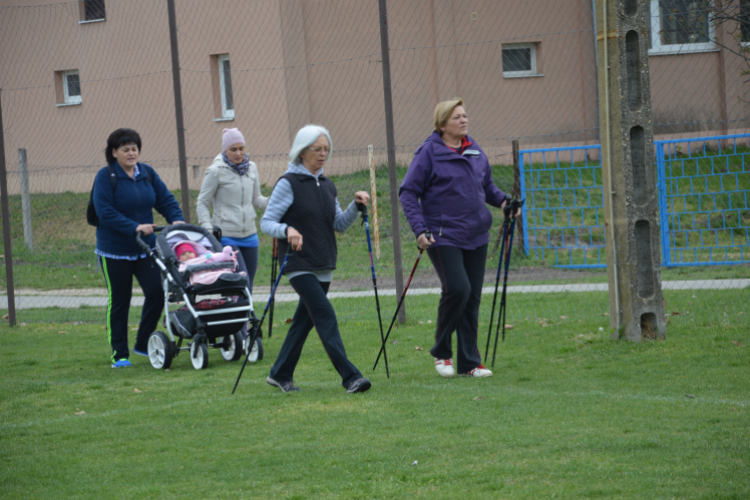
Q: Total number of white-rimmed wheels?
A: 4